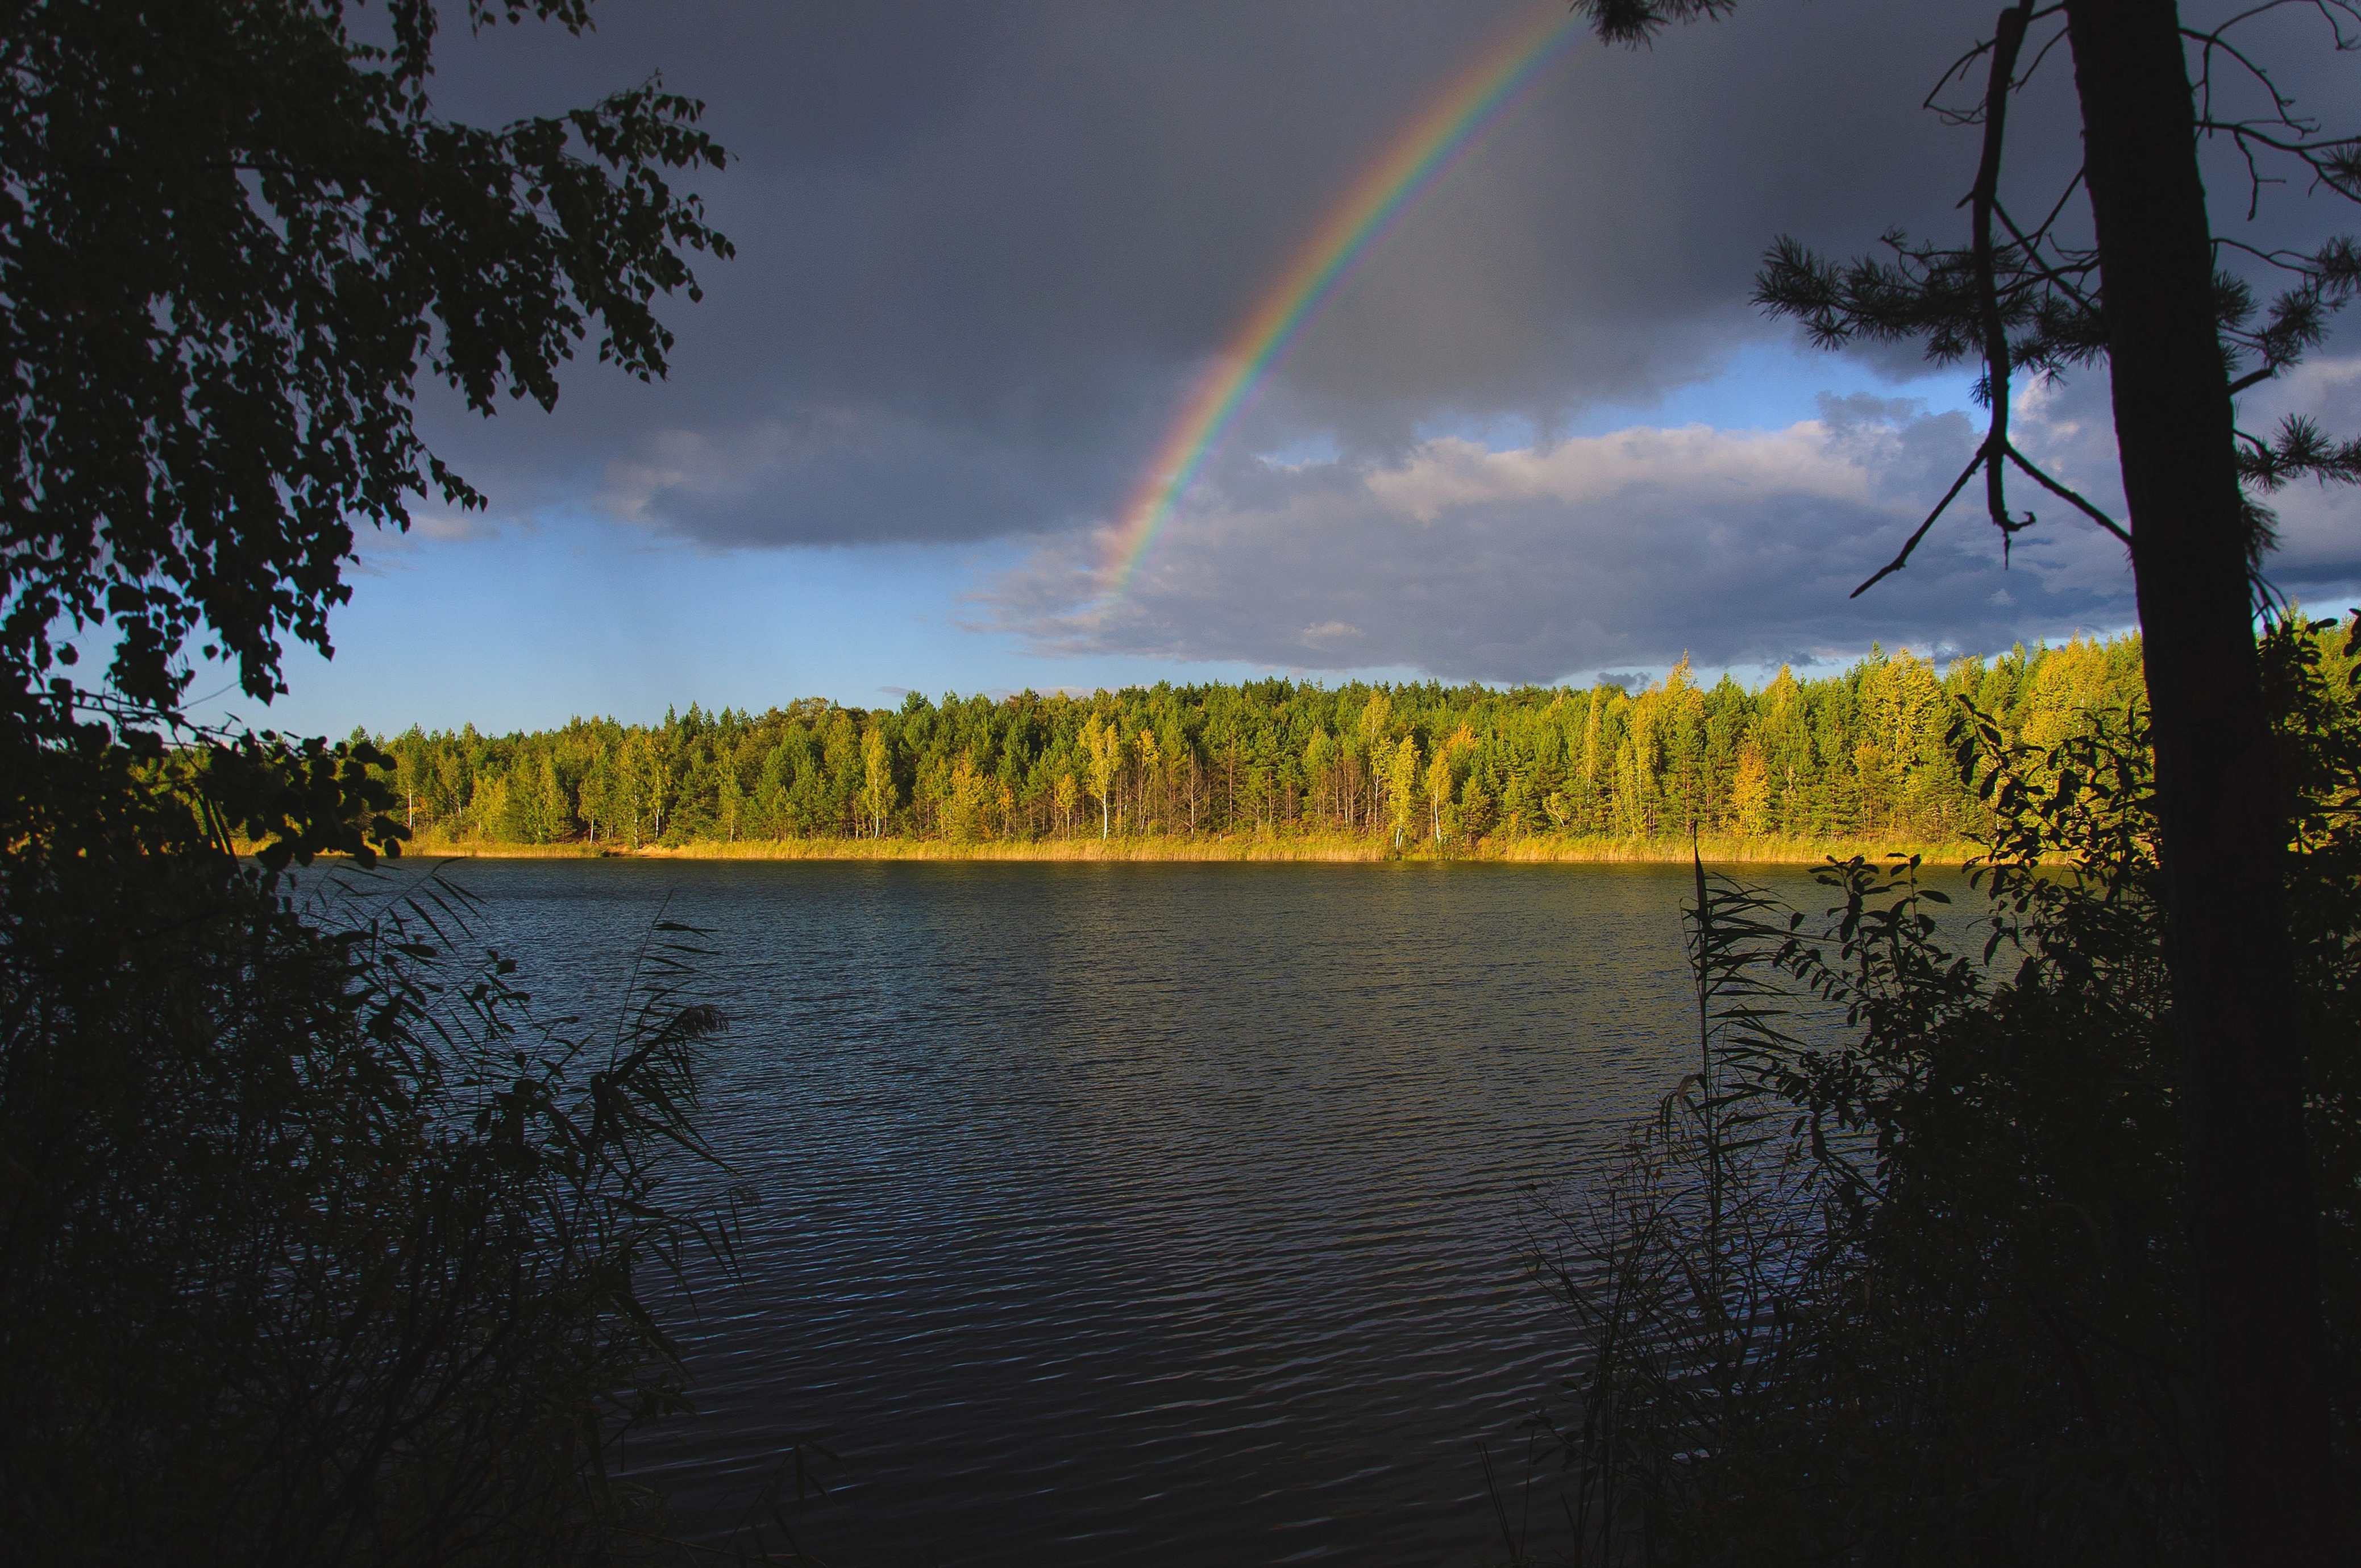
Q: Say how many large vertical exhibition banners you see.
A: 0